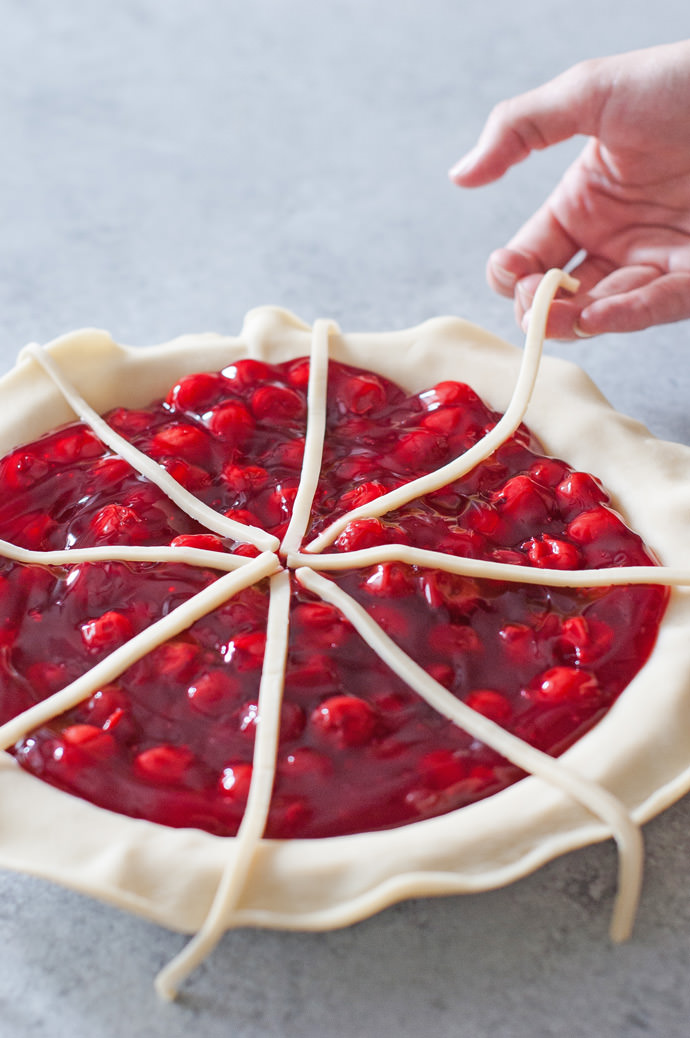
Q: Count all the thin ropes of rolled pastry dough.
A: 8